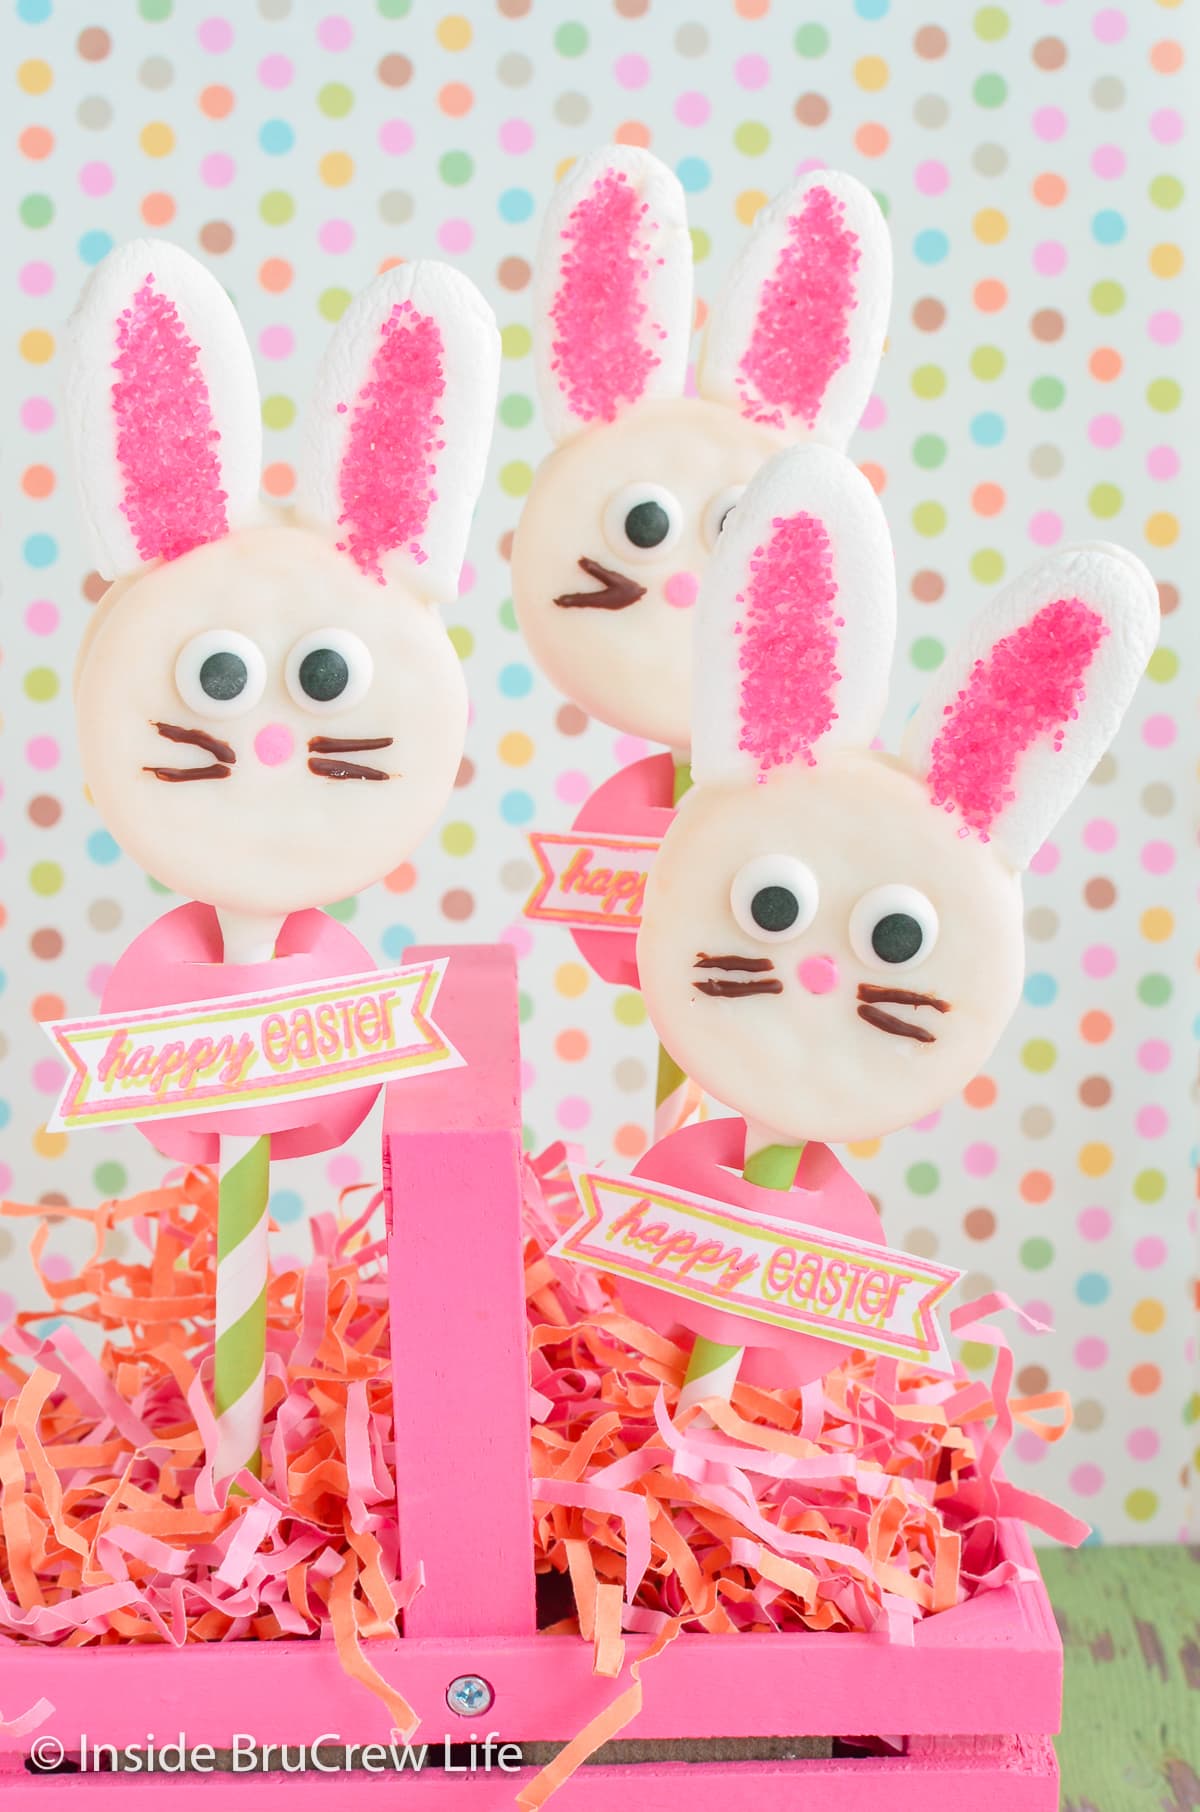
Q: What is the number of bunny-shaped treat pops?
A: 3